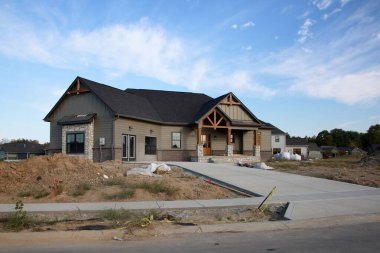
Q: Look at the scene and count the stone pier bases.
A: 3